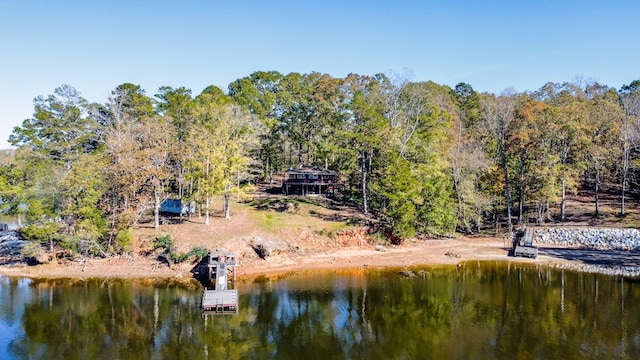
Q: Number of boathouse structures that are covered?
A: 0